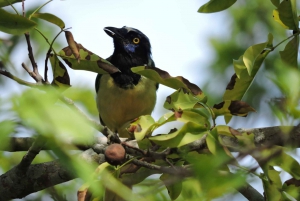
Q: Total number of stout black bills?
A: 1